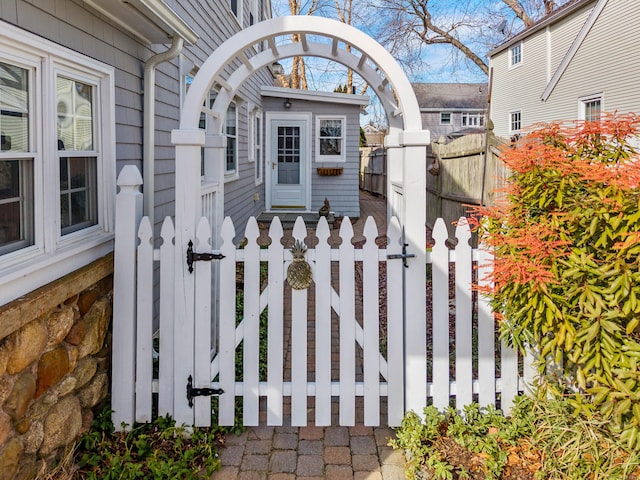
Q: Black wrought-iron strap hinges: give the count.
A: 2